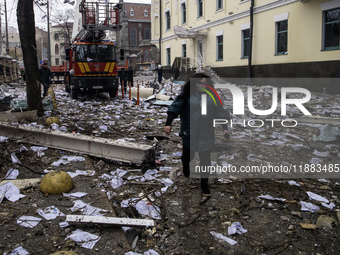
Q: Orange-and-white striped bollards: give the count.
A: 3